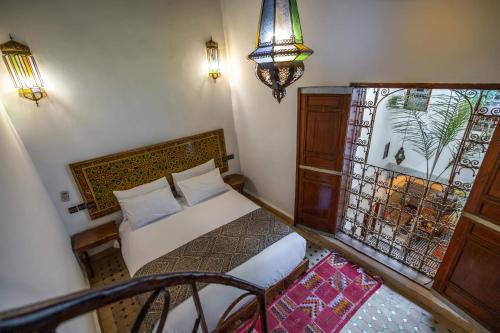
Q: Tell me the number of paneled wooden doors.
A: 2